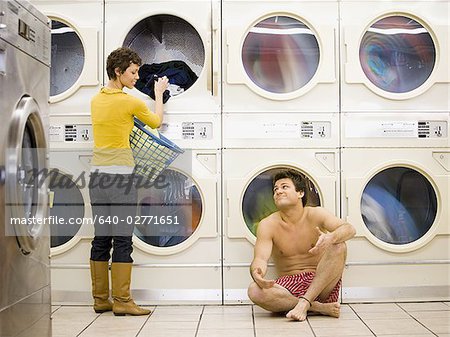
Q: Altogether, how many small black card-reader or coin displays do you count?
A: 4